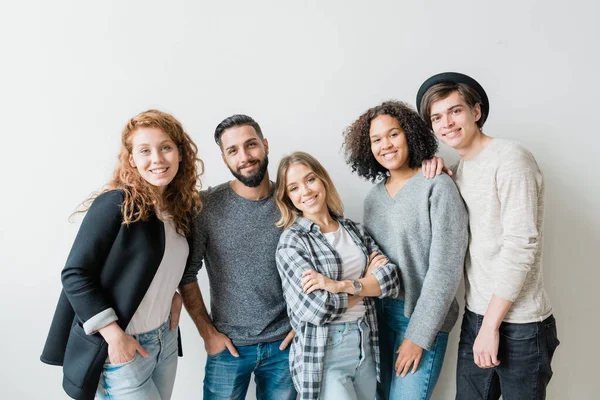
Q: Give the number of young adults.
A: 5